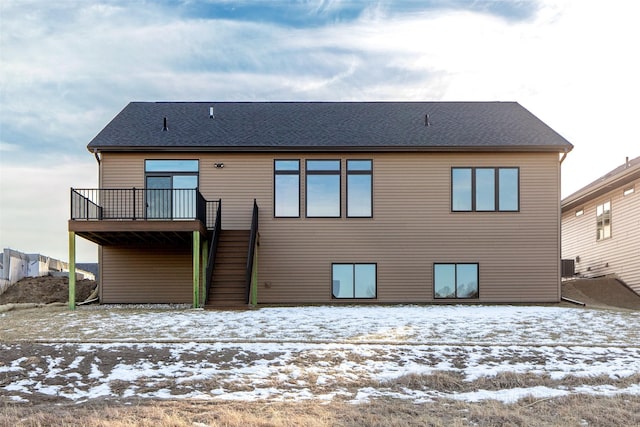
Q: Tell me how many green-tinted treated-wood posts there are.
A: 4